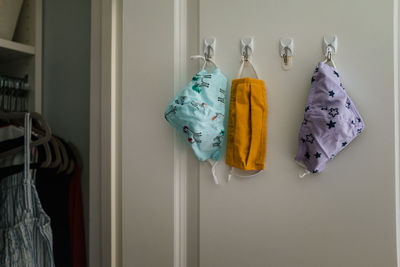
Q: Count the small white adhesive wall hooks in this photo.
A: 4